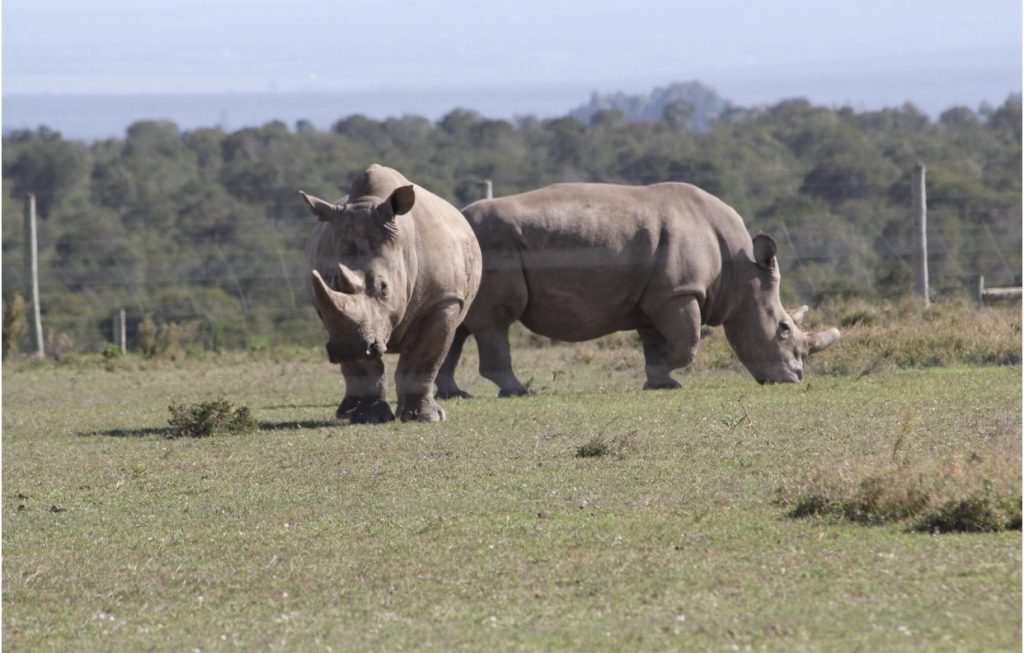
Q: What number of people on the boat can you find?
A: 0